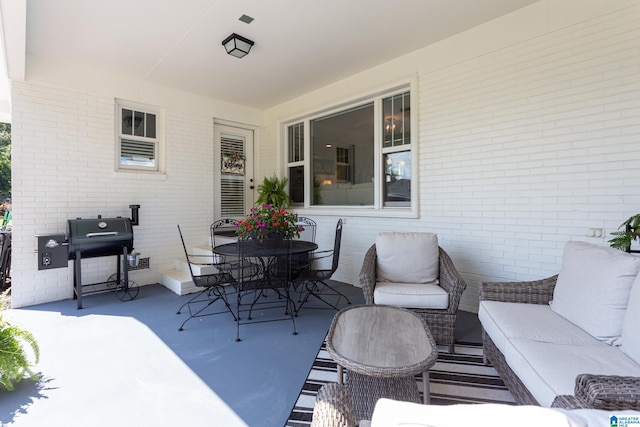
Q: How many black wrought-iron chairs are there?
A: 5